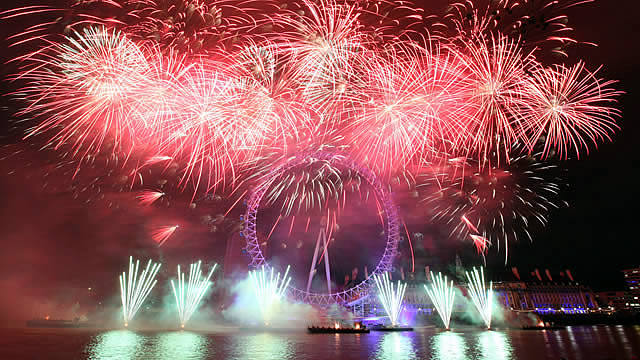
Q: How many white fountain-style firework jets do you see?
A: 6